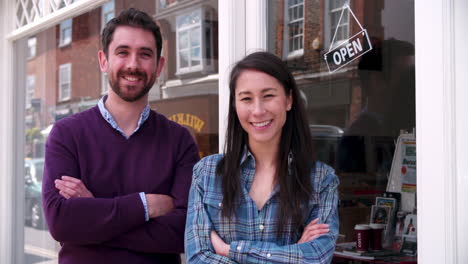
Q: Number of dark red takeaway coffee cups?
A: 2